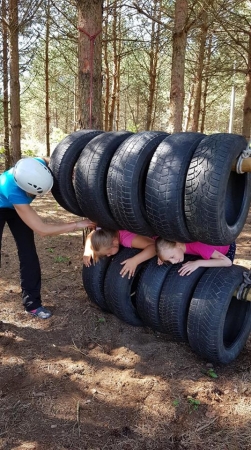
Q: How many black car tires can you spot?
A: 10